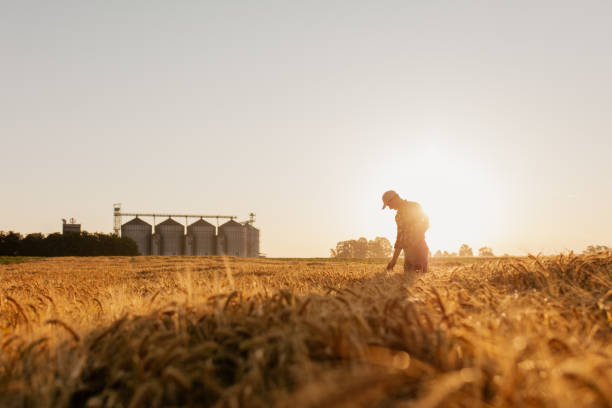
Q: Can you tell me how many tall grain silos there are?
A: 5